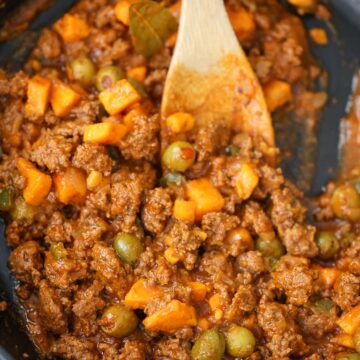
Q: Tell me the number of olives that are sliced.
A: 0